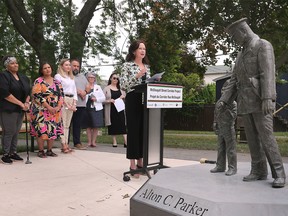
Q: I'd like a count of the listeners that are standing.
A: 6